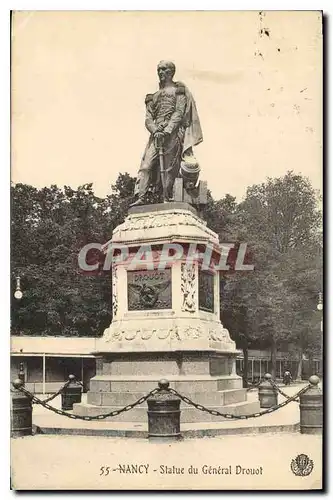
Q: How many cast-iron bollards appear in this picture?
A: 5